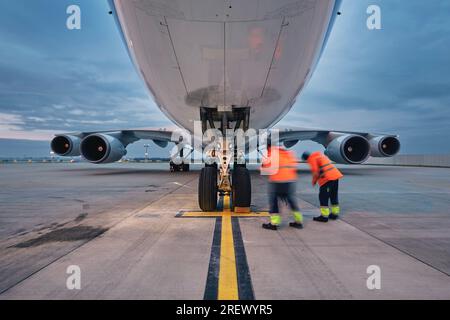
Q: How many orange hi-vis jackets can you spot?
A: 2